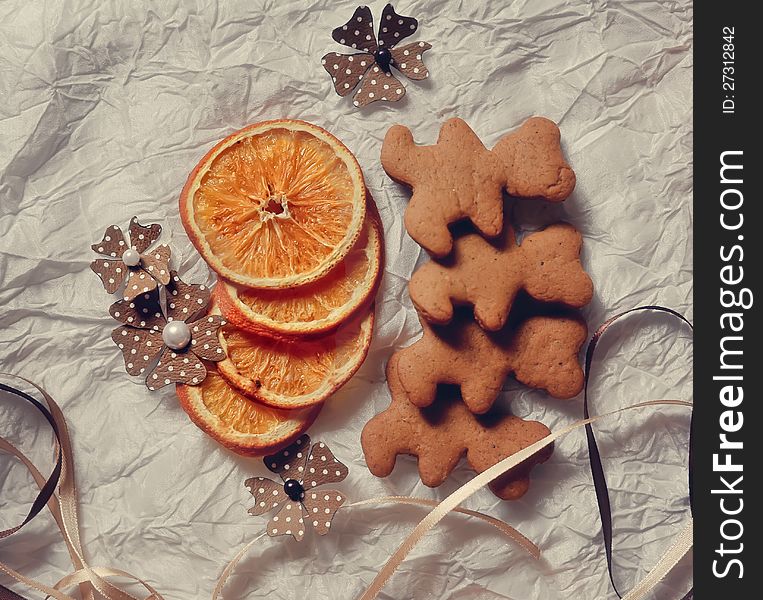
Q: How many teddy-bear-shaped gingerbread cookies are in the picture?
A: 4